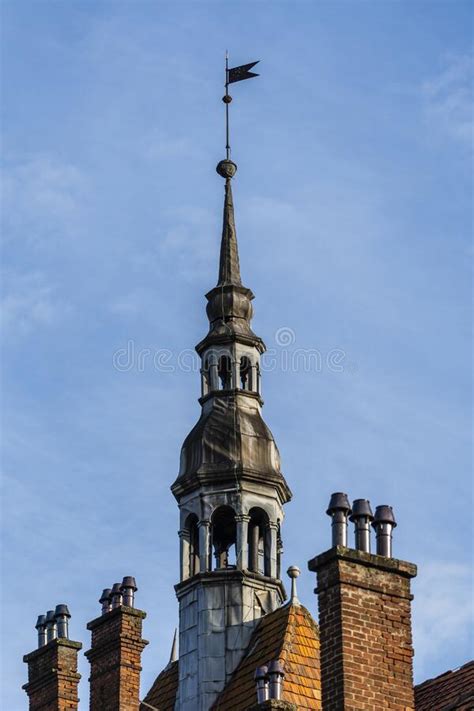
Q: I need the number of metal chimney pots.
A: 11